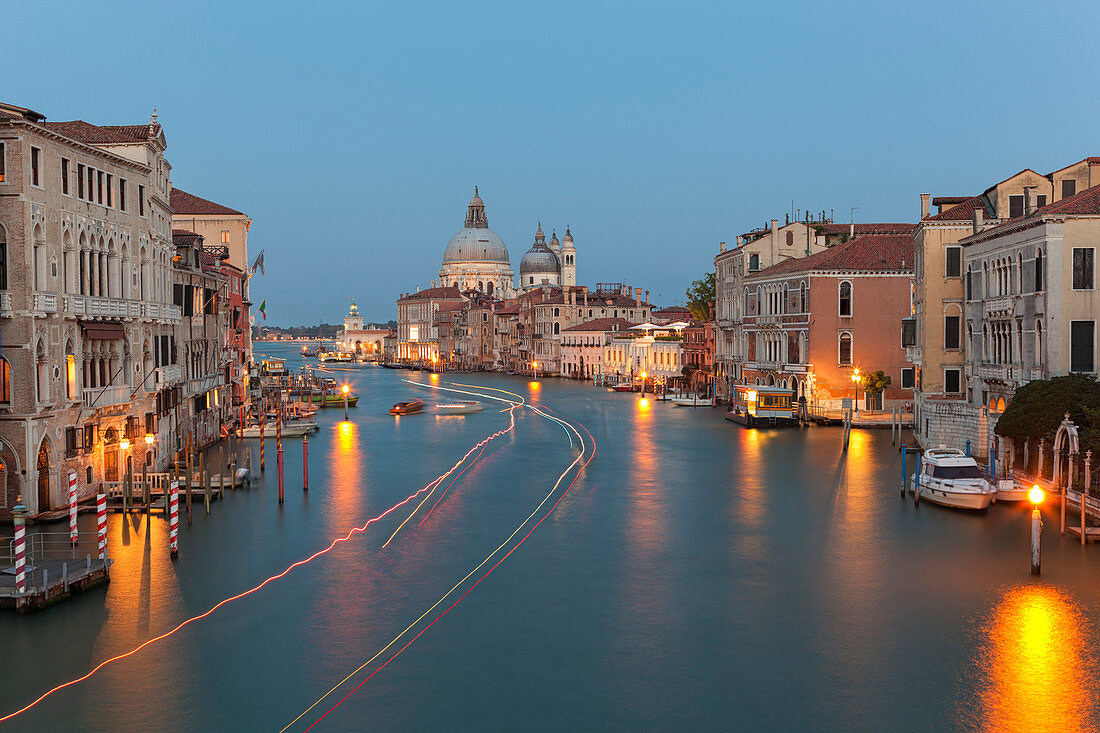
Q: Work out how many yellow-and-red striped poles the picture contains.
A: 2